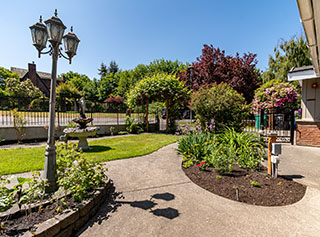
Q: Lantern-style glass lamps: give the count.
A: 3